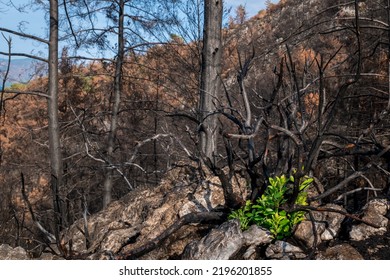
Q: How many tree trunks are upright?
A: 3